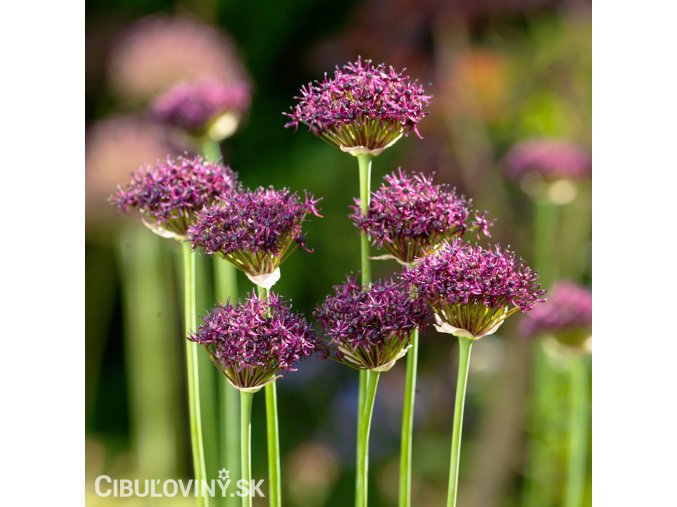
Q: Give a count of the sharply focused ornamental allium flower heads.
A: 7